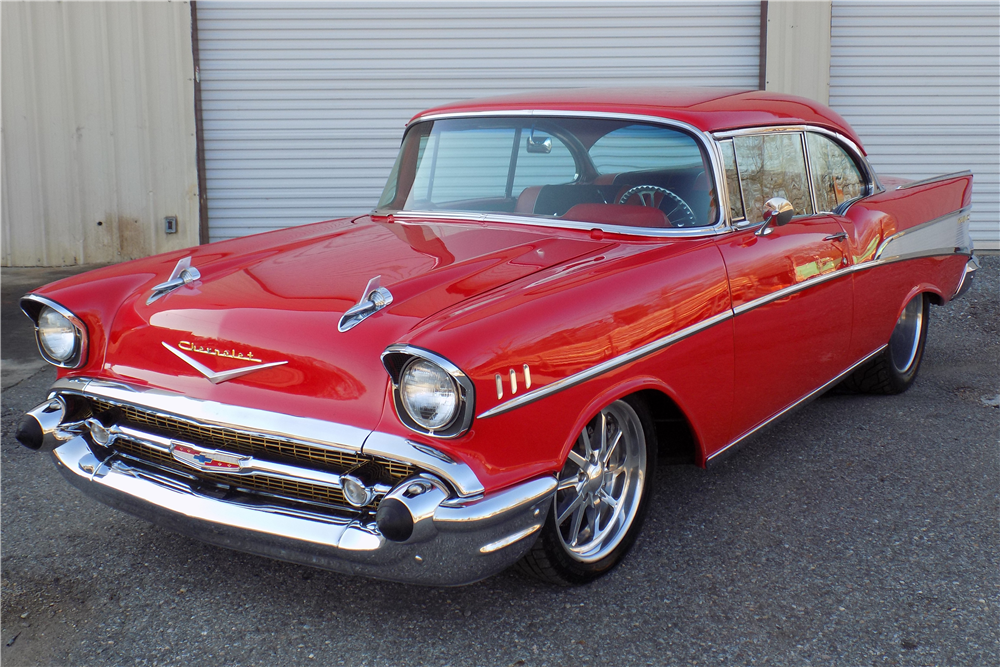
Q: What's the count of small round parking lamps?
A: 2